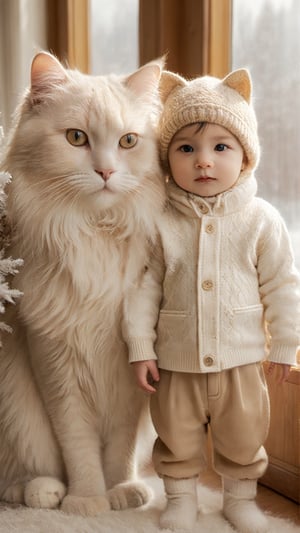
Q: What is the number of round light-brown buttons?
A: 4